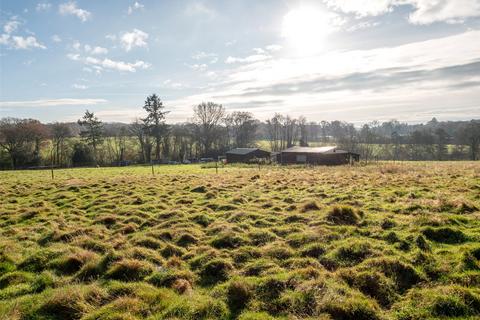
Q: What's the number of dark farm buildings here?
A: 2